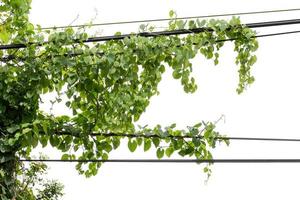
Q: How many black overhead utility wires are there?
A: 5